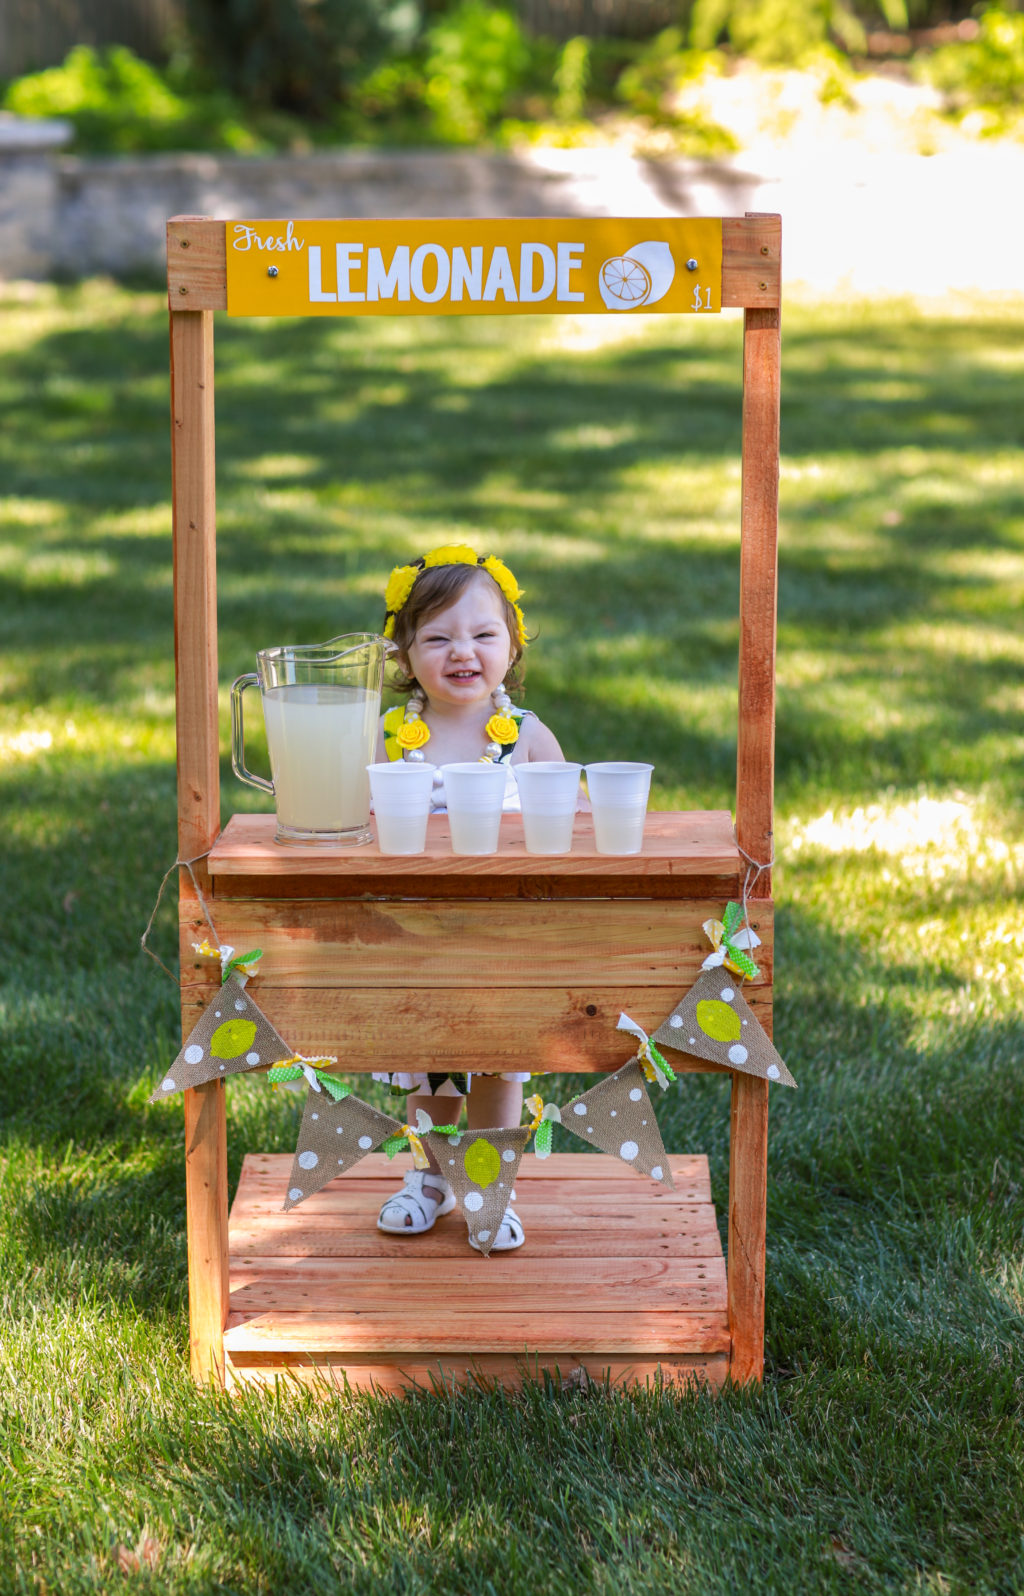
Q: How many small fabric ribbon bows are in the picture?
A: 6